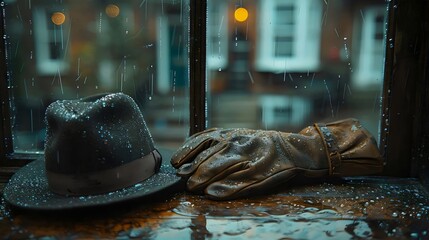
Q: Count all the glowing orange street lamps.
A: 3